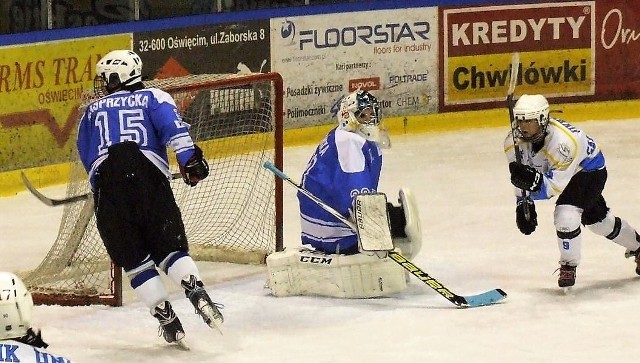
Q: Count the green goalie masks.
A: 0